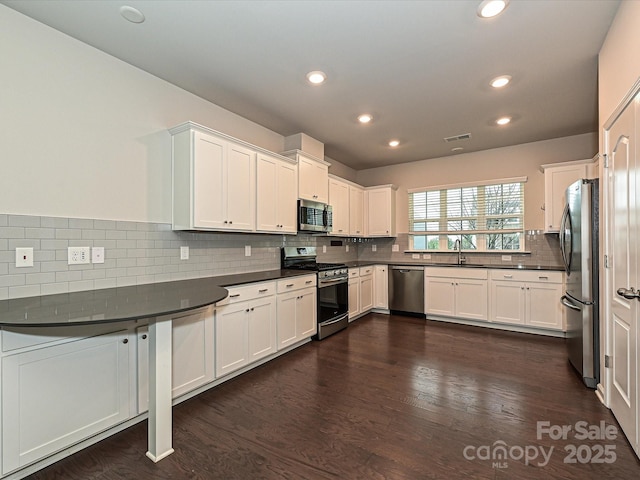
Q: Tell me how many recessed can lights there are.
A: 6